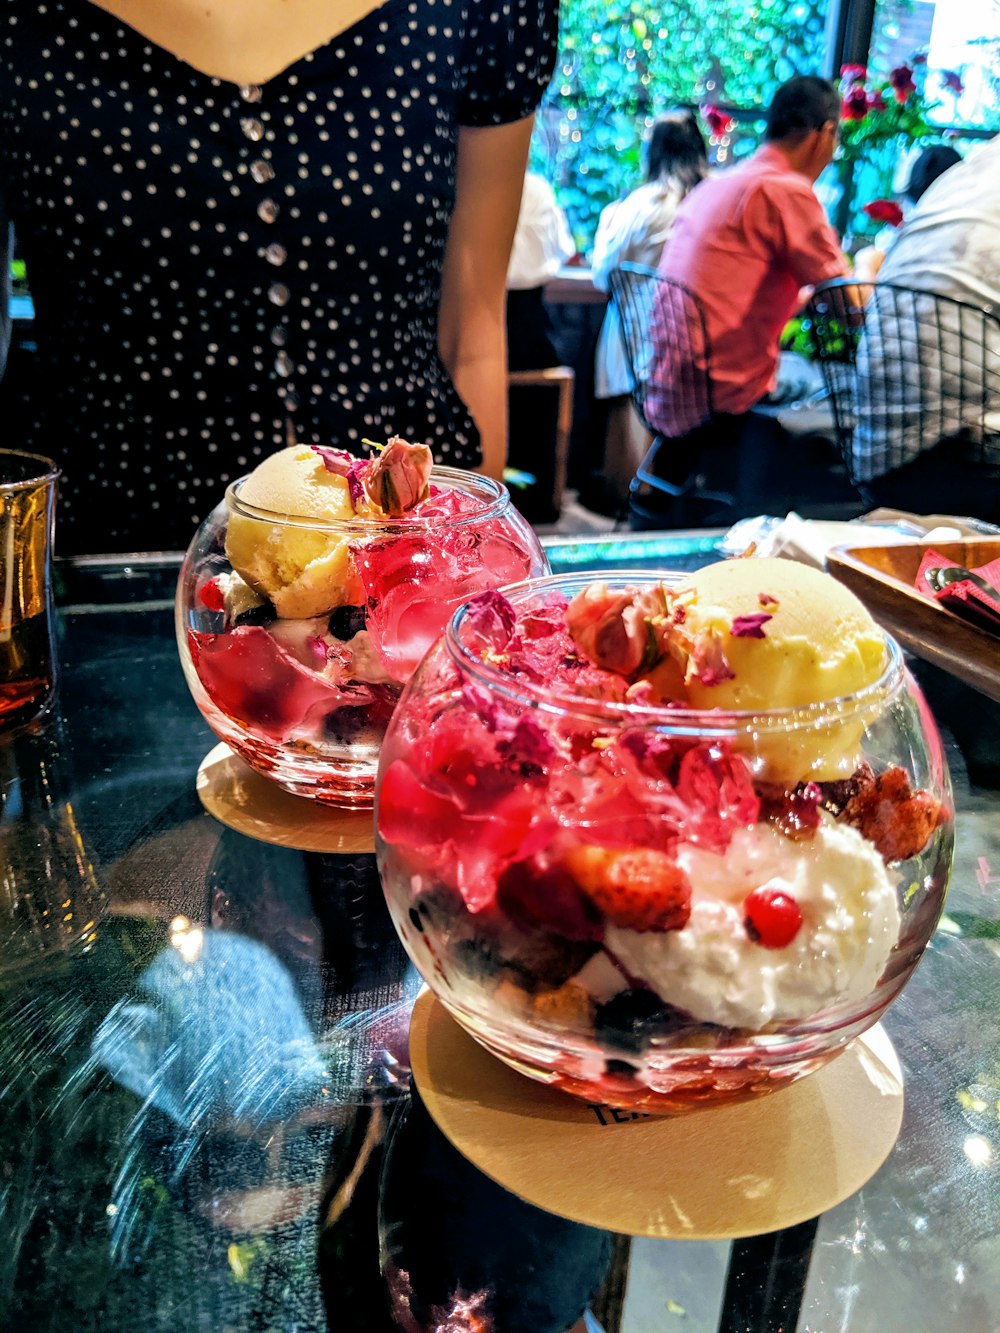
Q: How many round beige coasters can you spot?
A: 2